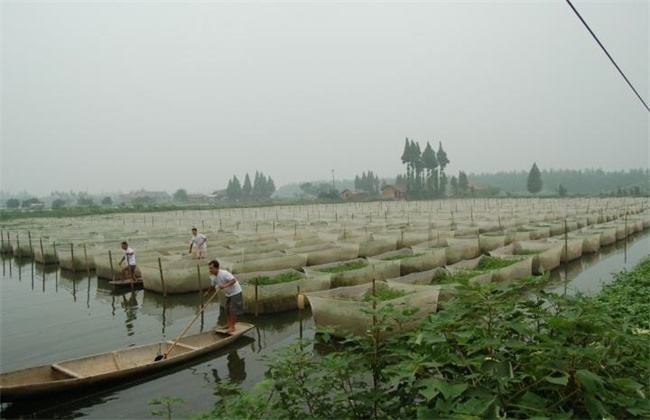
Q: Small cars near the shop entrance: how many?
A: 0